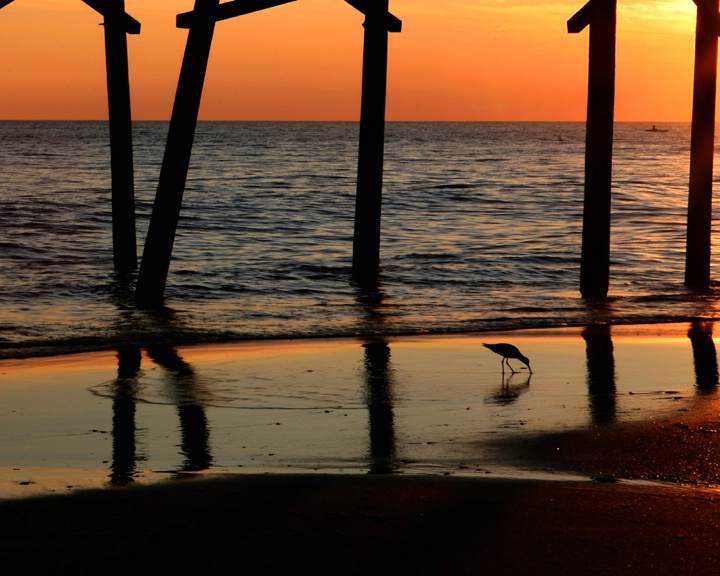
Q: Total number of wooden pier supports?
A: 5